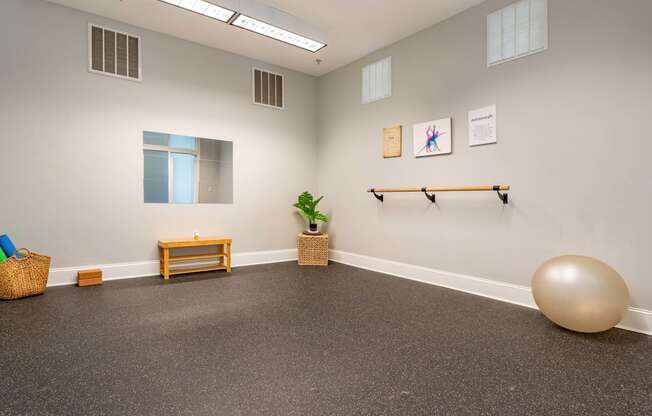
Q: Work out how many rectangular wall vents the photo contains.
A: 4